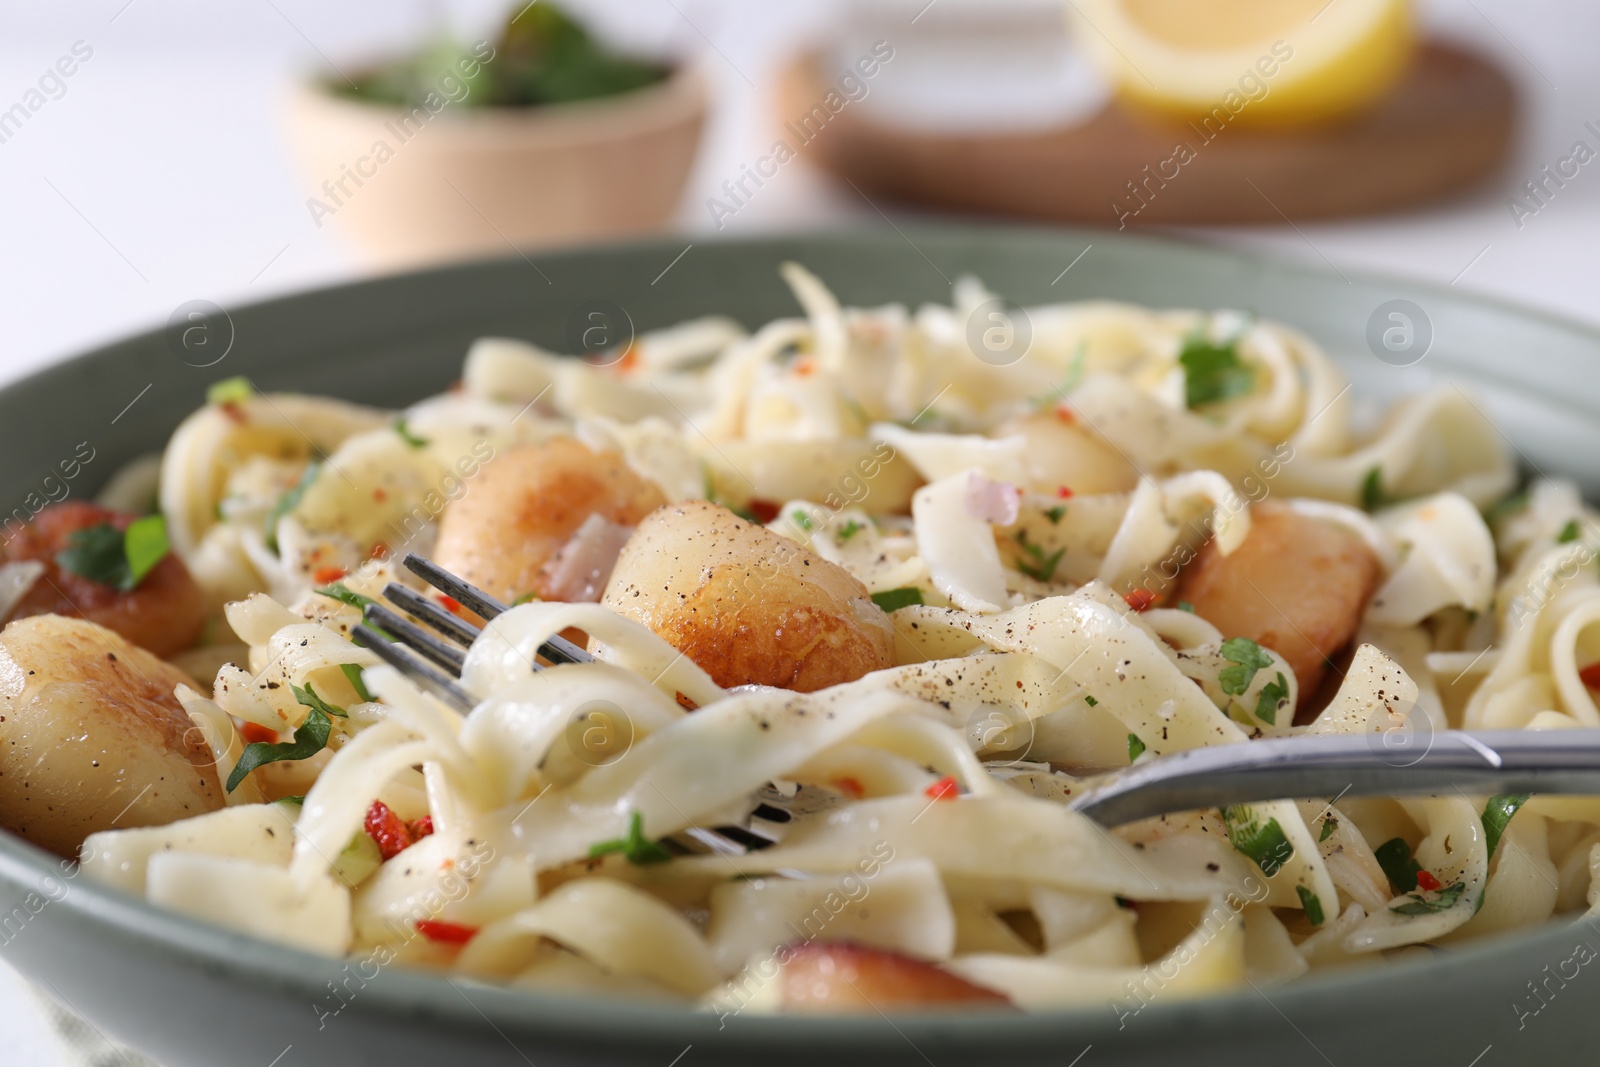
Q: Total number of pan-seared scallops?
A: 7